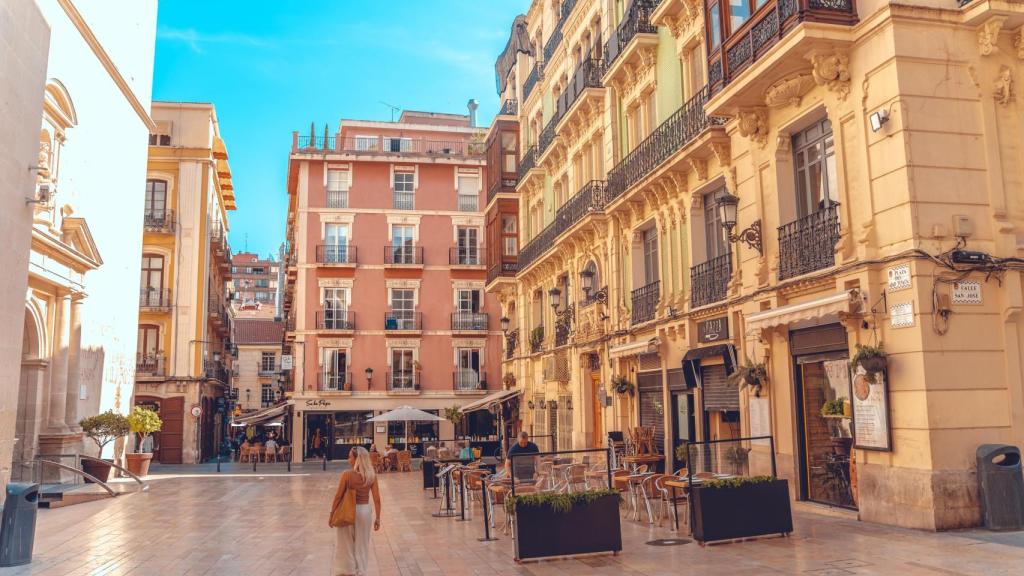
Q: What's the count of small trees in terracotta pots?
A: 2